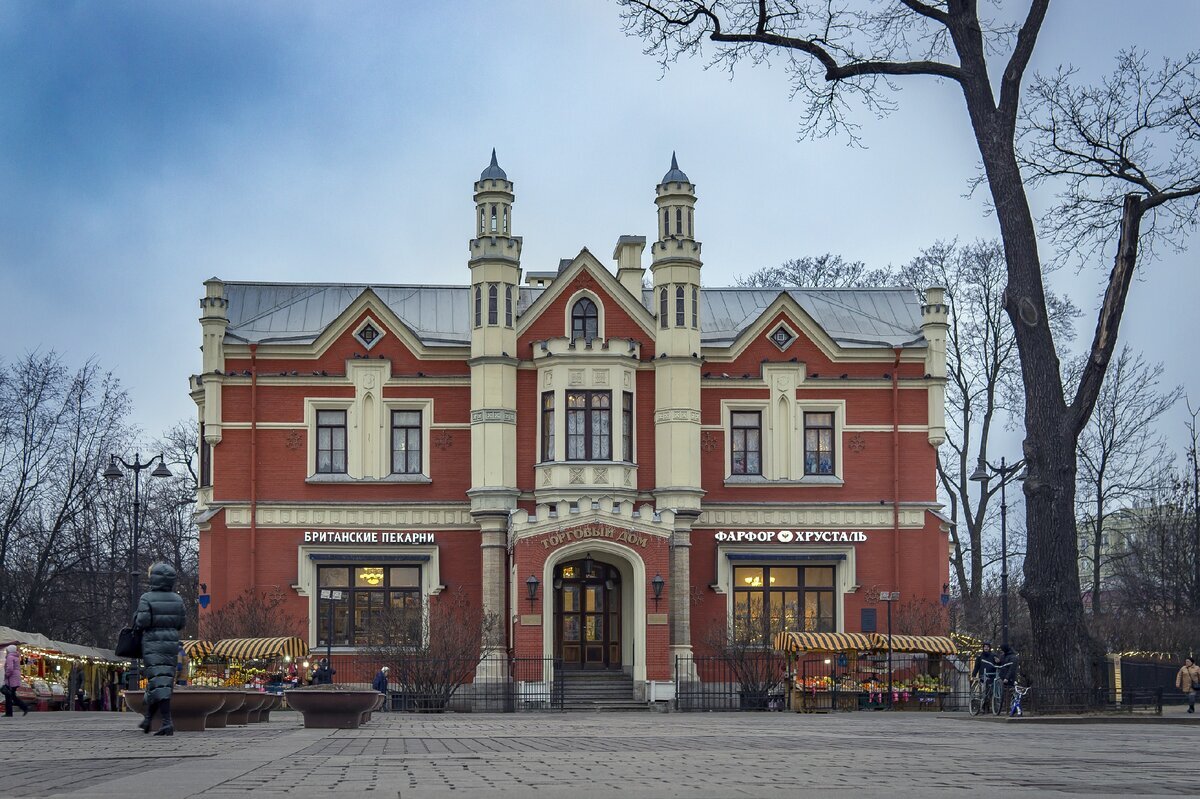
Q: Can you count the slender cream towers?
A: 2